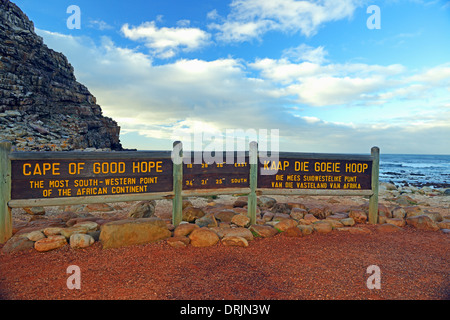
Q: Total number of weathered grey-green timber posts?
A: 4